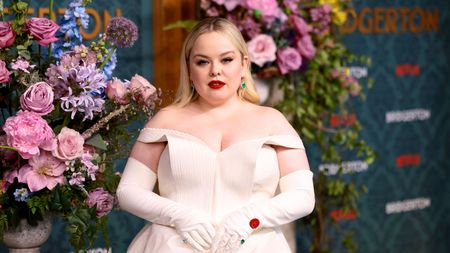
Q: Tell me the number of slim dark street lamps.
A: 0